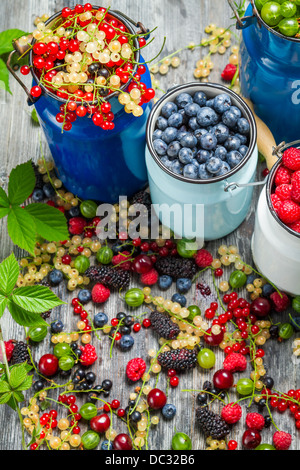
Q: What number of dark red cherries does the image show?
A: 9